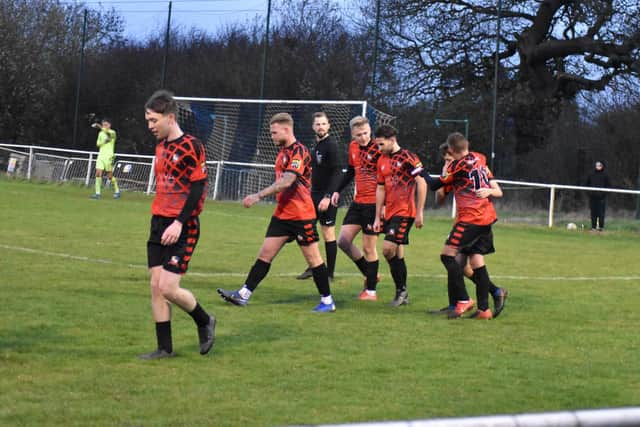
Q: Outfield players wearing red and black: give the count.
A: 6